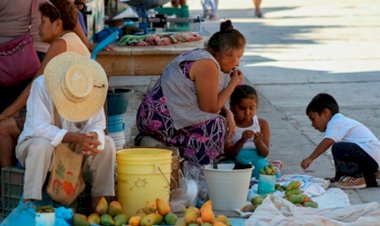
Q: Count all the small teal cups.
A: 1